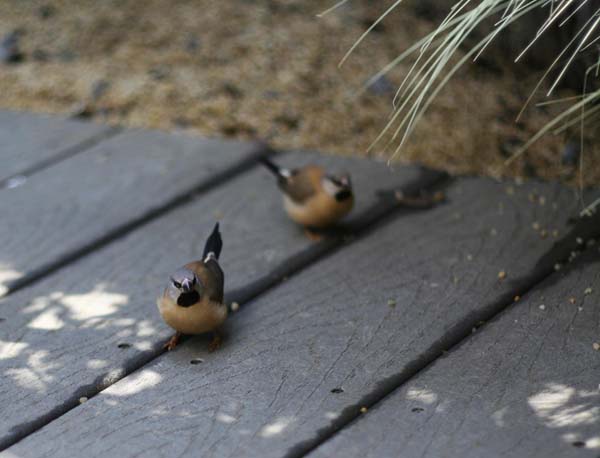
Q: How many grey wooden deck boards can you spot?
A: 5